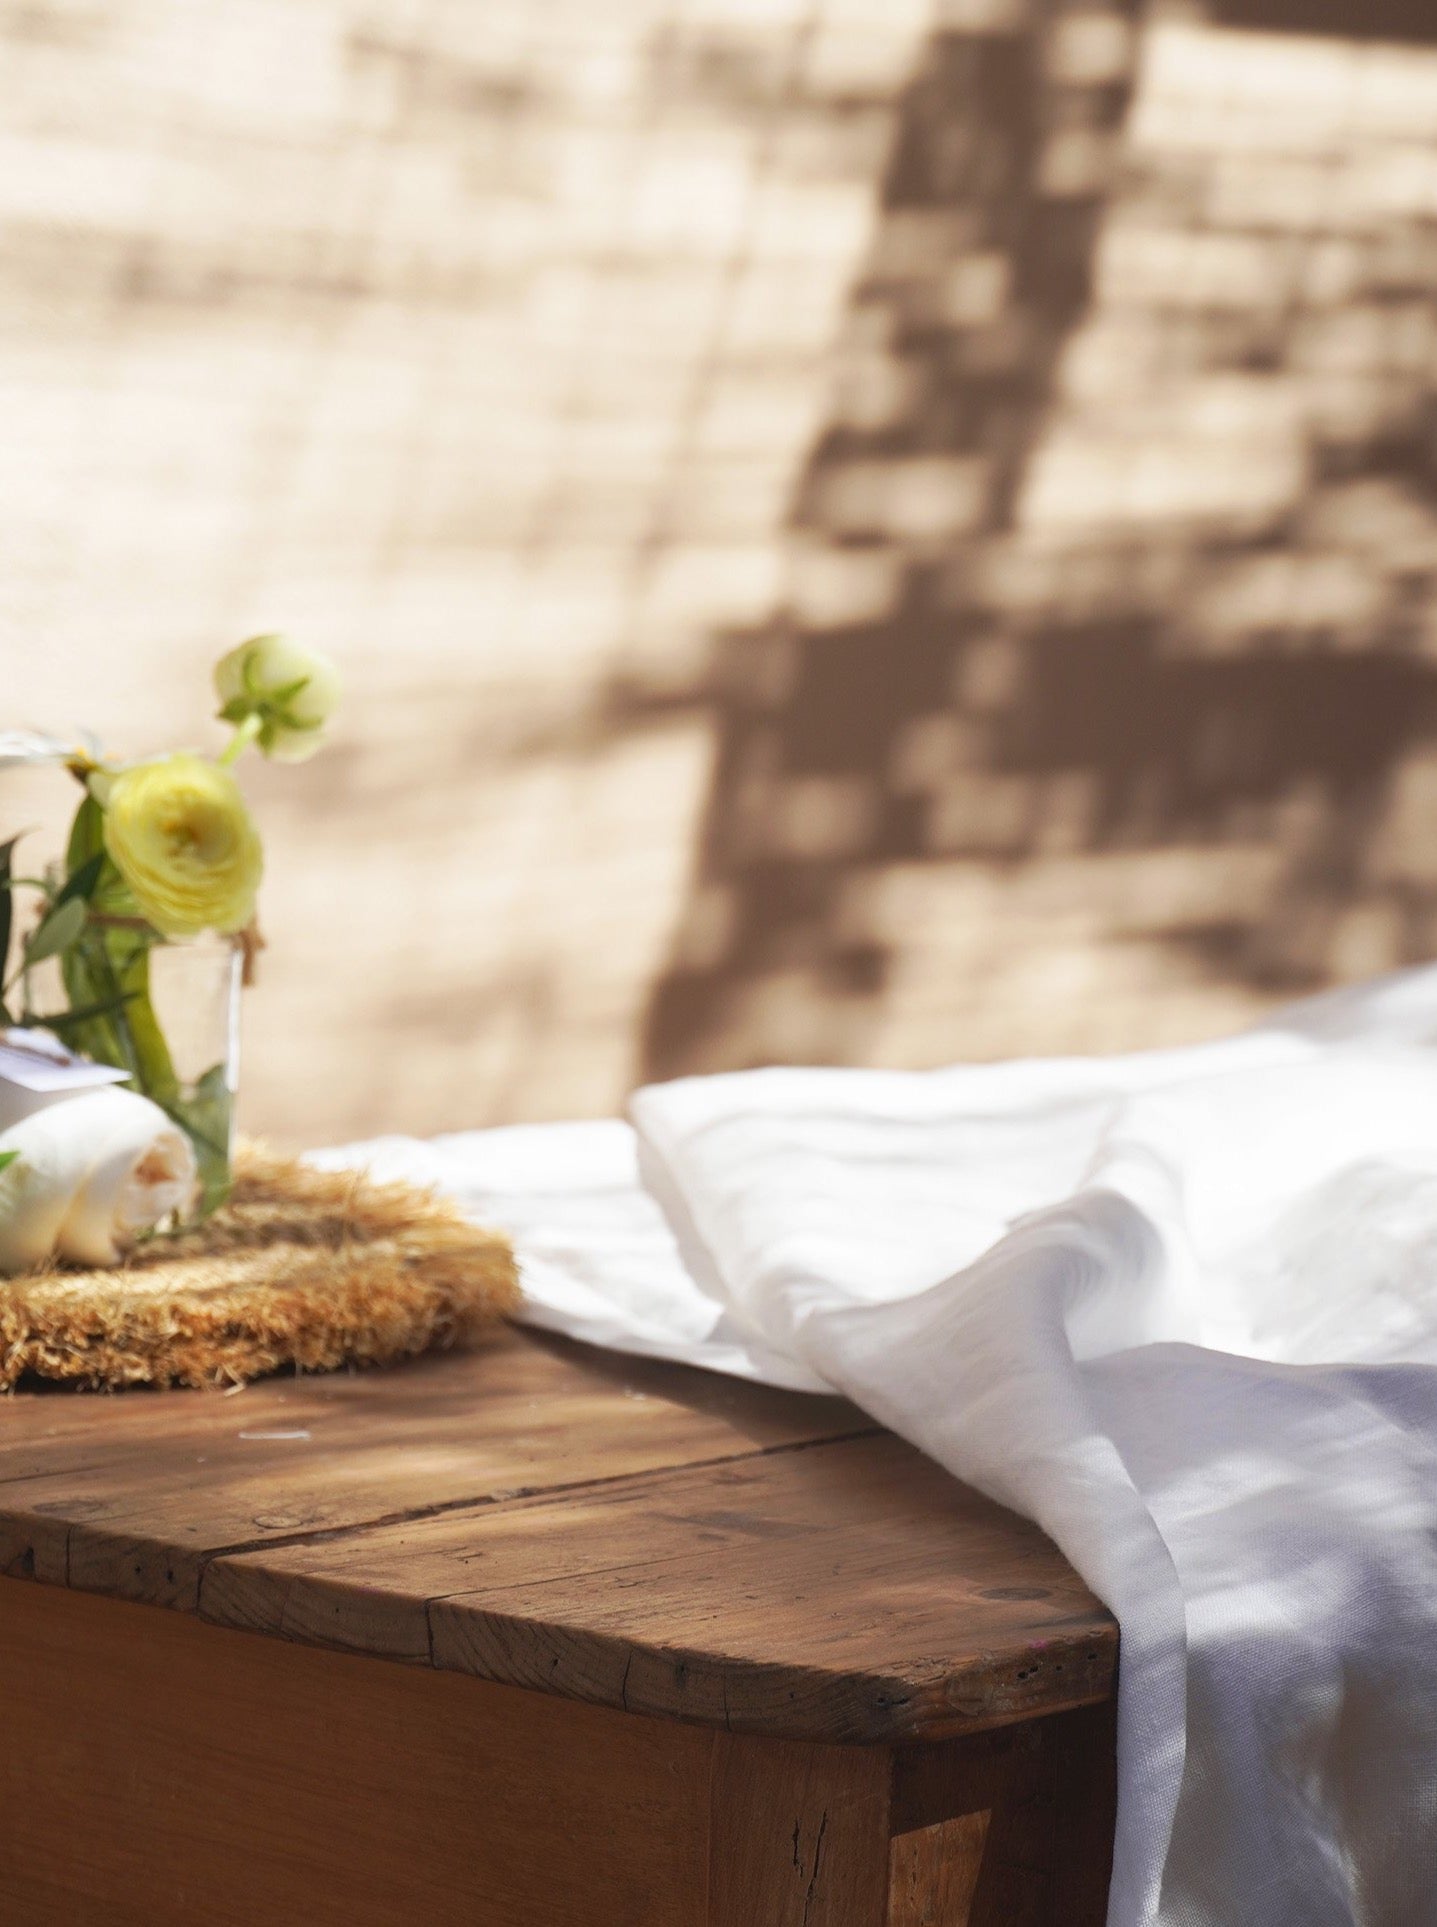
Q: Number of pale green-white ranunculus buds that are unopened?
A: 1